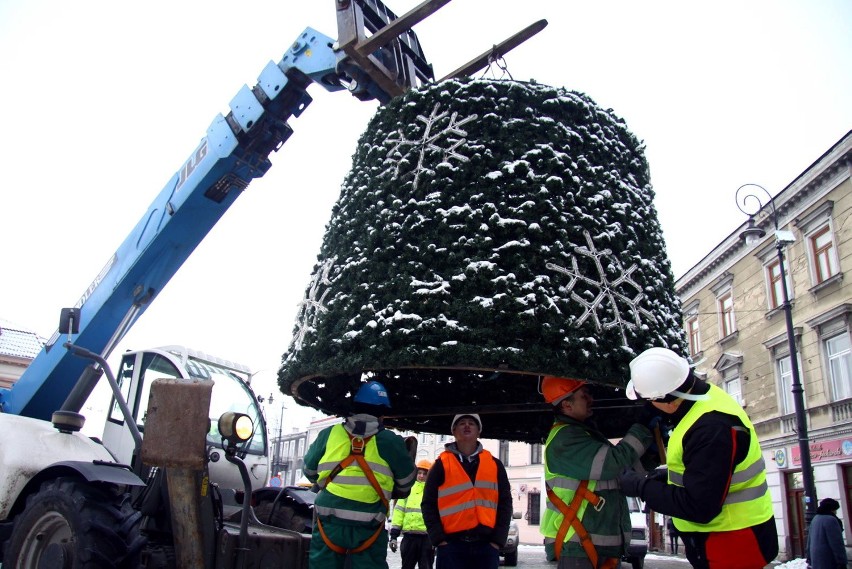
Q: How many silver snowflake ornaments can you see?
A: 3